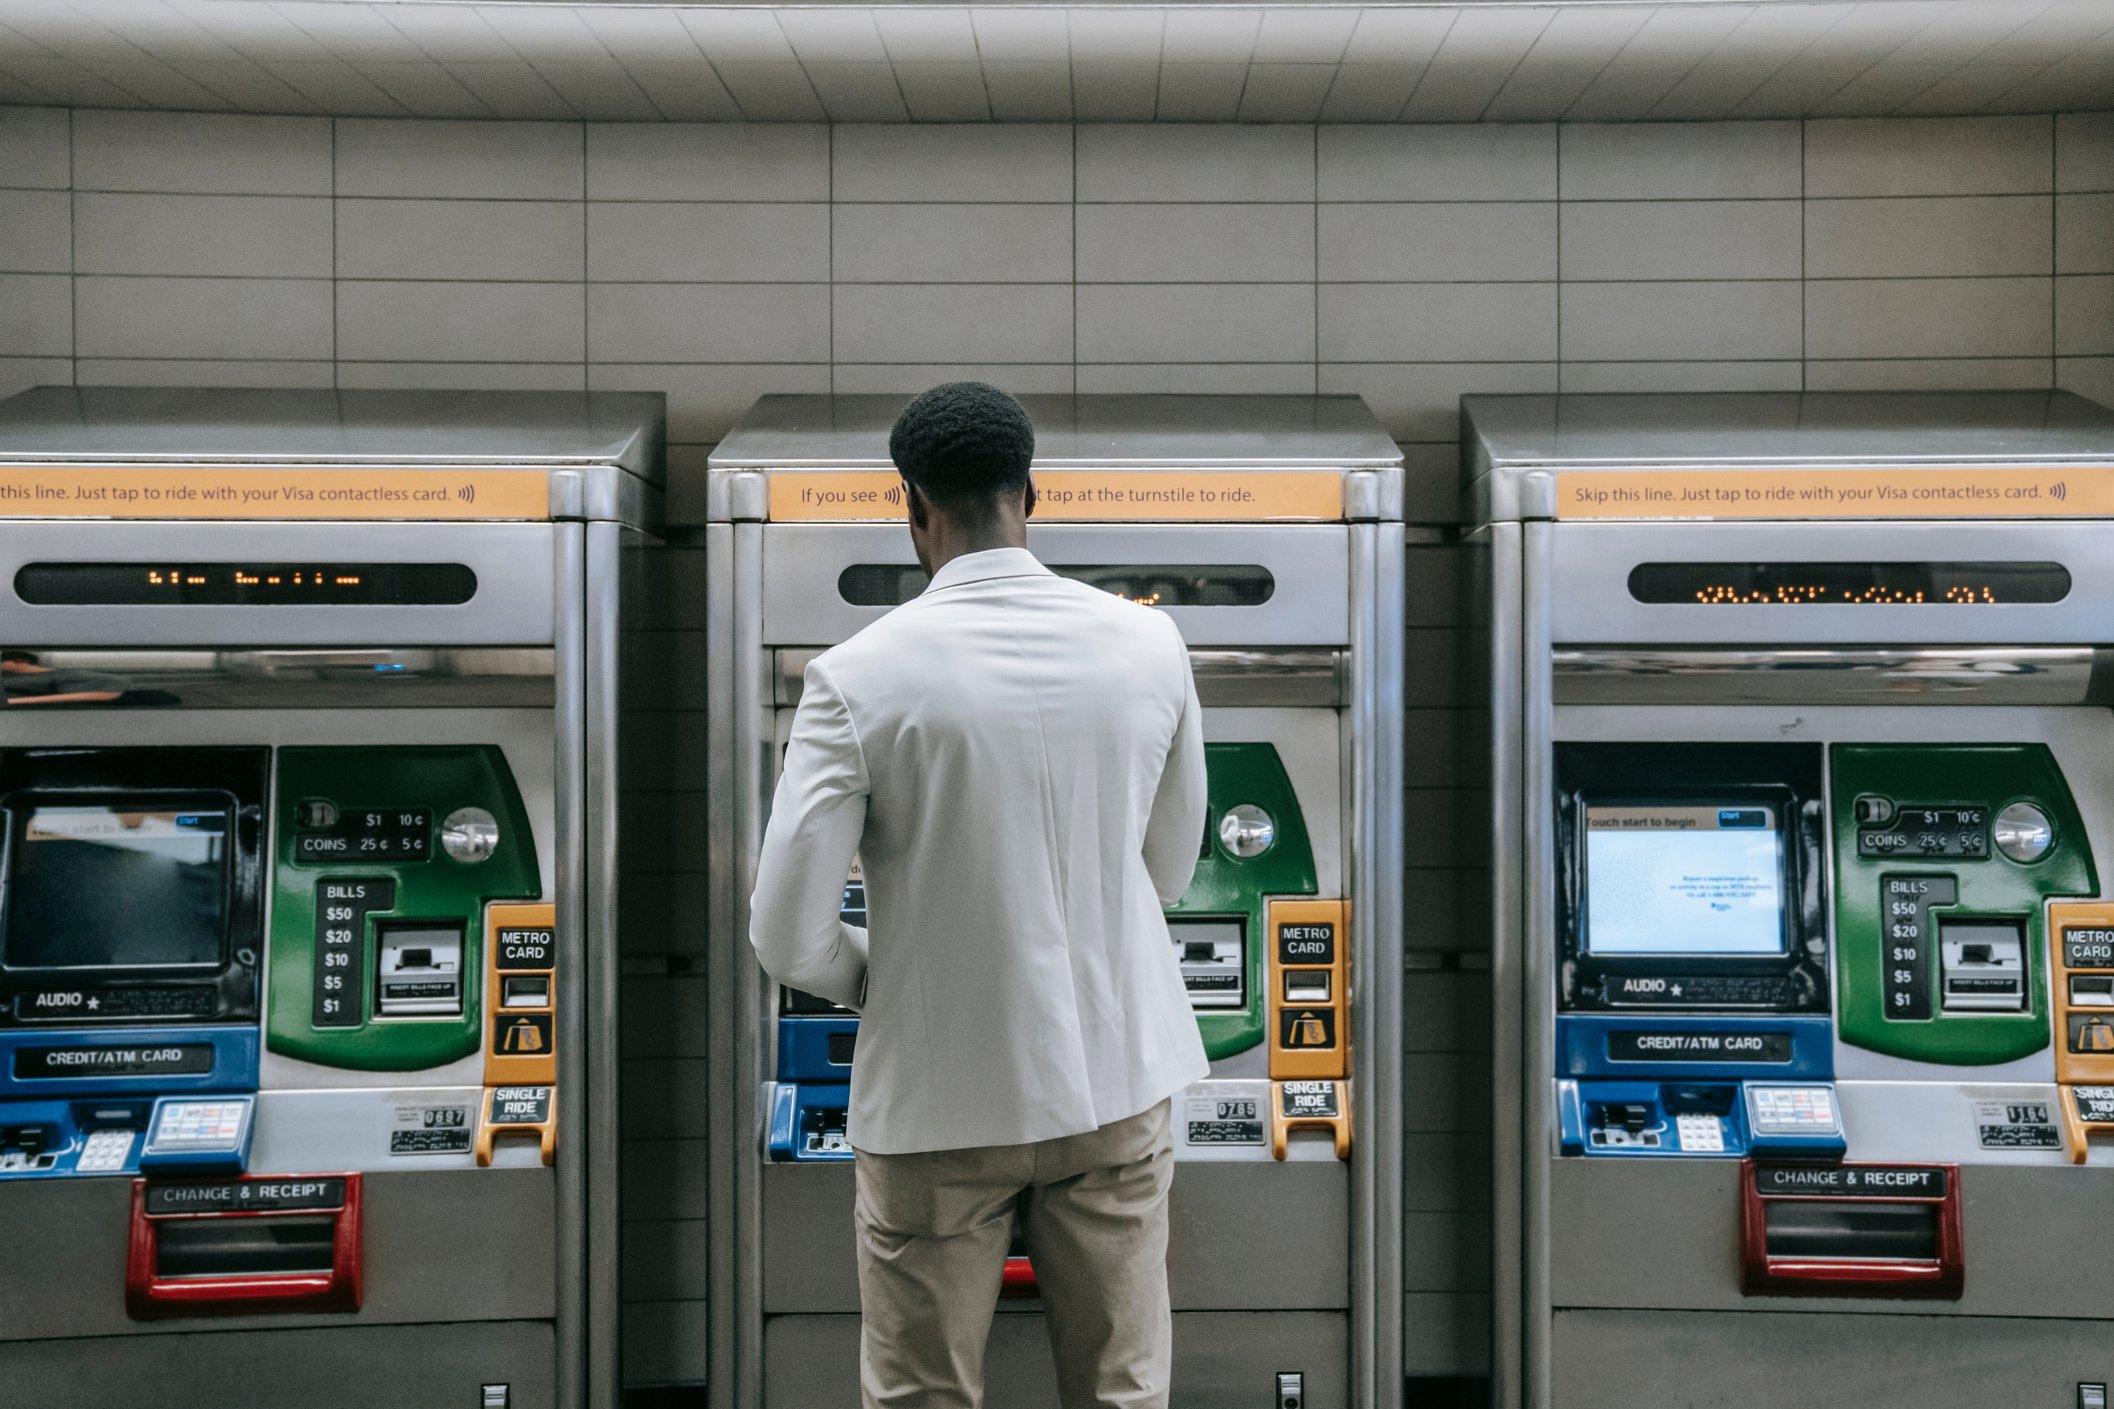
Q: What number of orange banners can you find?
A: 3